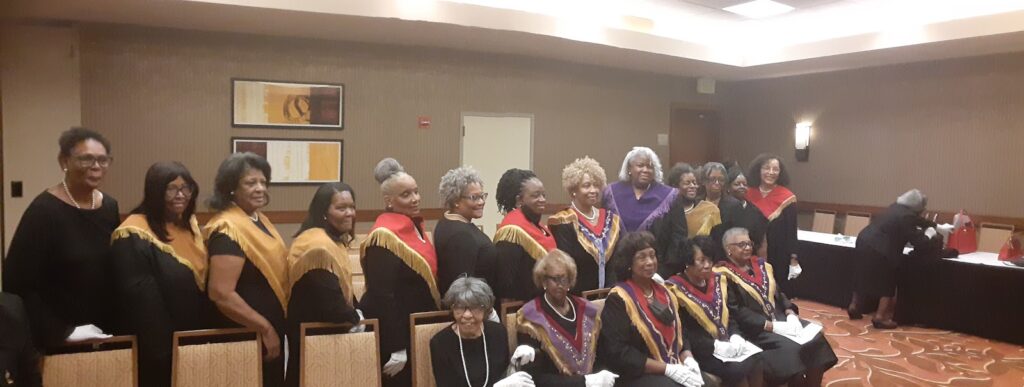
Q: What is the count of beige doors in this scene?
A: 1